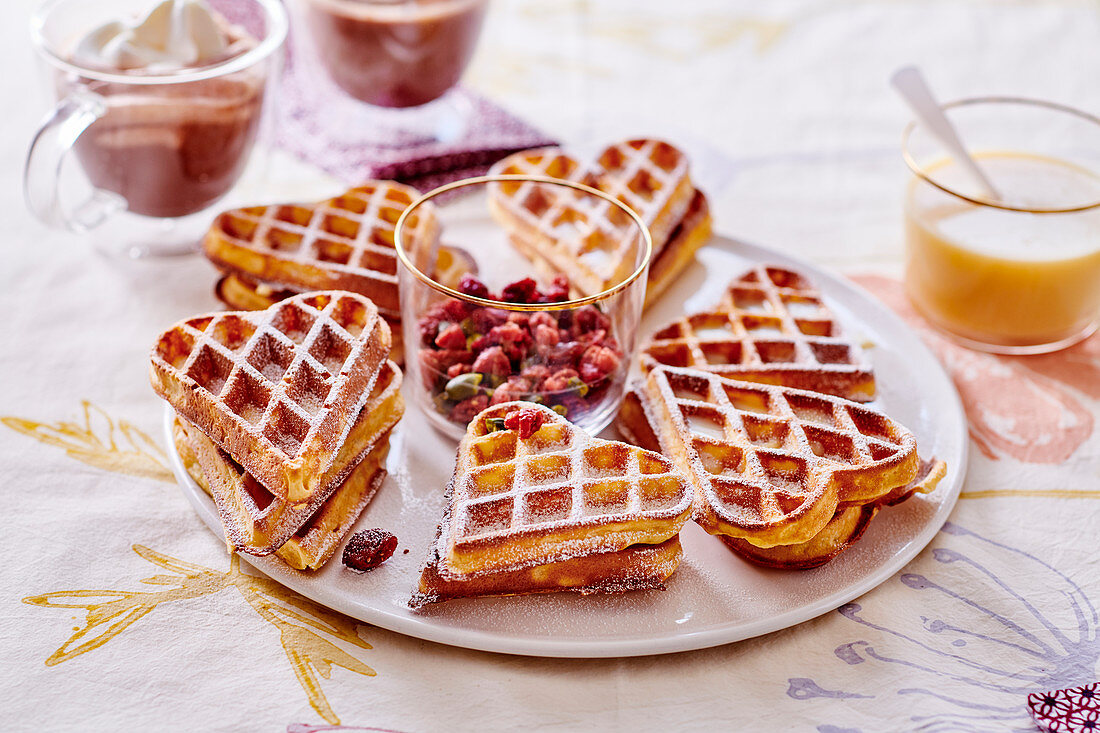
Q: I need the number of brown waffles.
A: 12